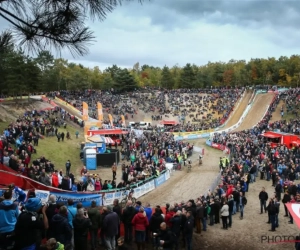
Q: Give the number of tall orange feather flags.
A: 4